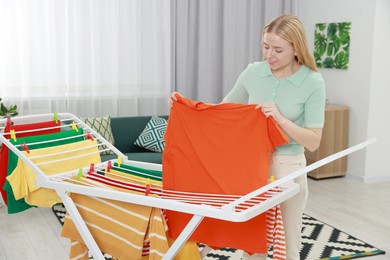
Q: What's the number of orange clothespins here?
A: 0